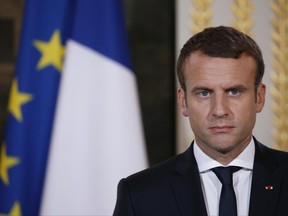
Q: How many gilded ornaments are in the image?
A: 3